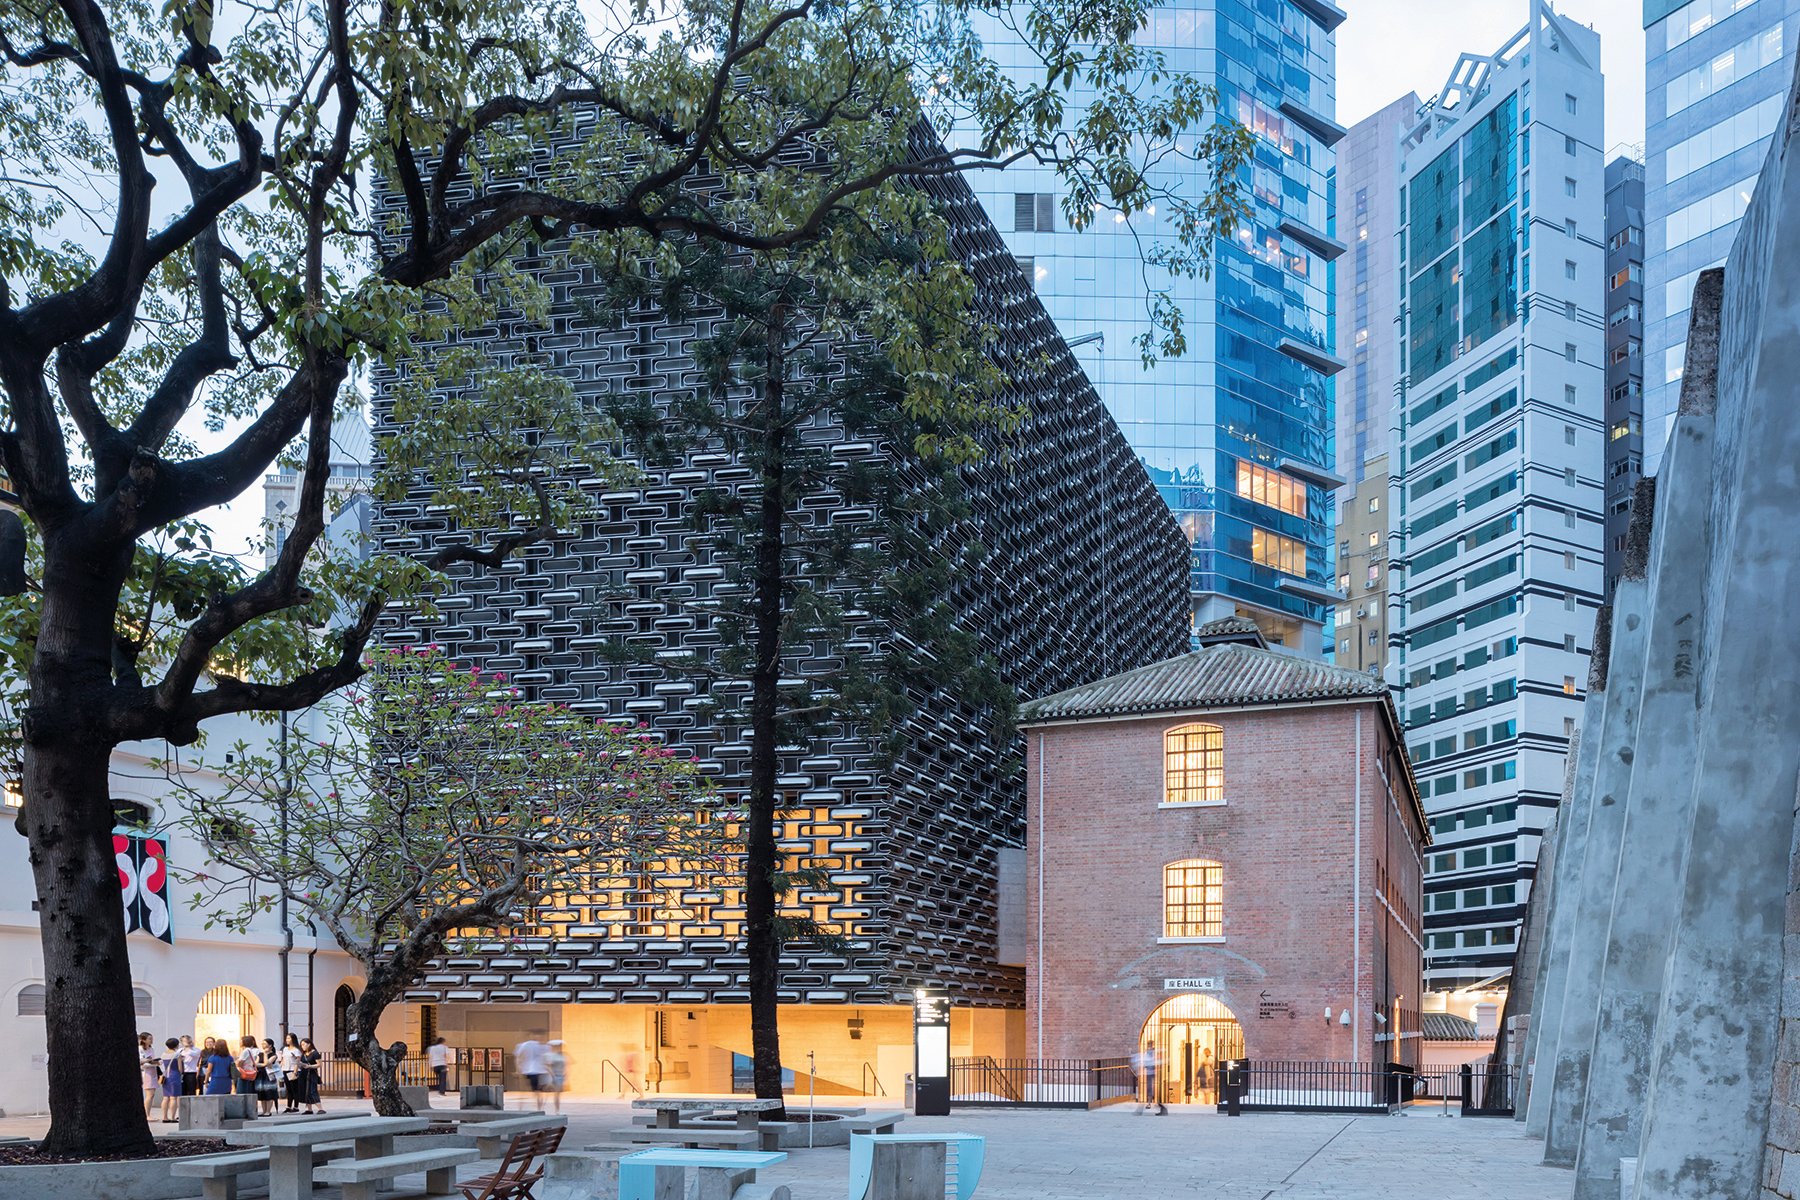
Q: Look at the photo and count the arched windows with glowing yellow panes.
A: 2